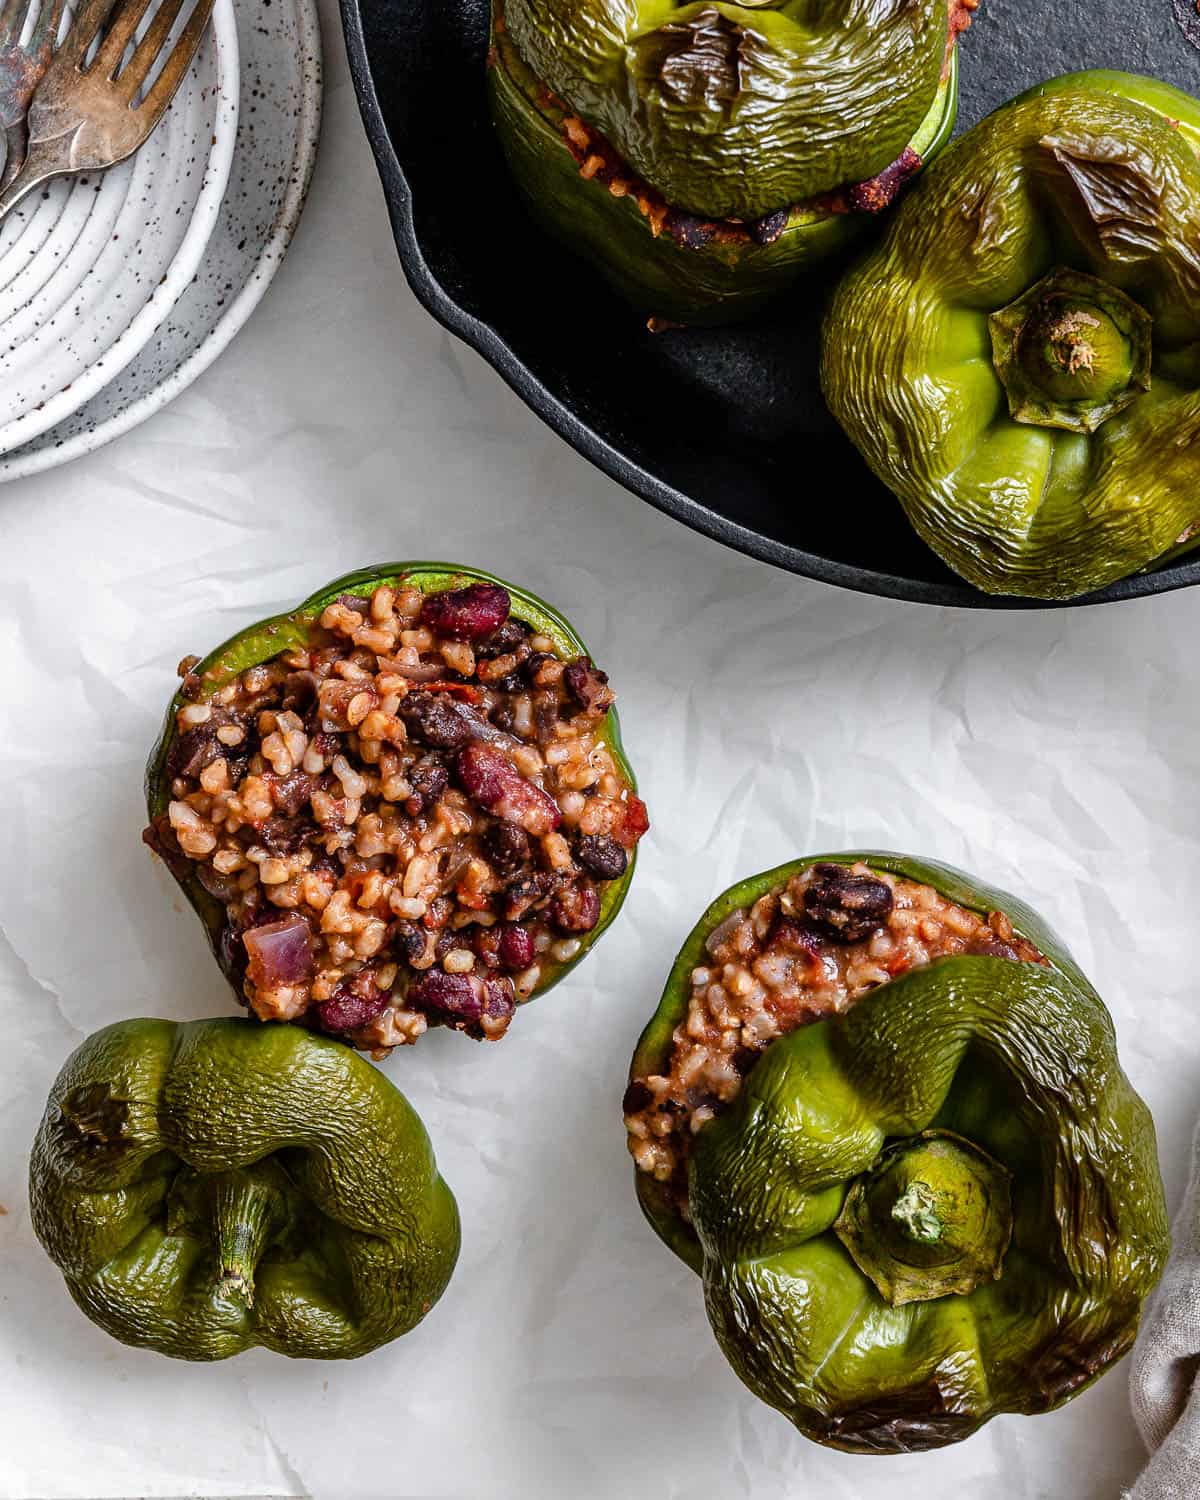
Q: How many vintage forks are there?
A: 2